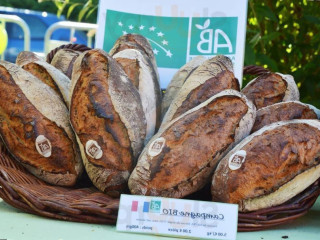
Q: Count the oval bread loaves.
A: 12